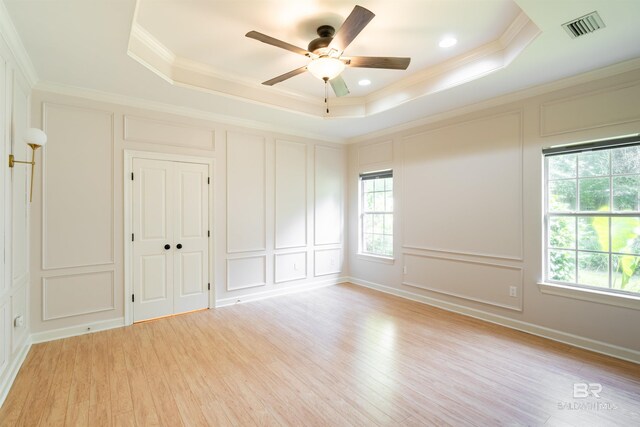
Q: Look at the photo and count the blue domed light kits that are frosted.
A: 0